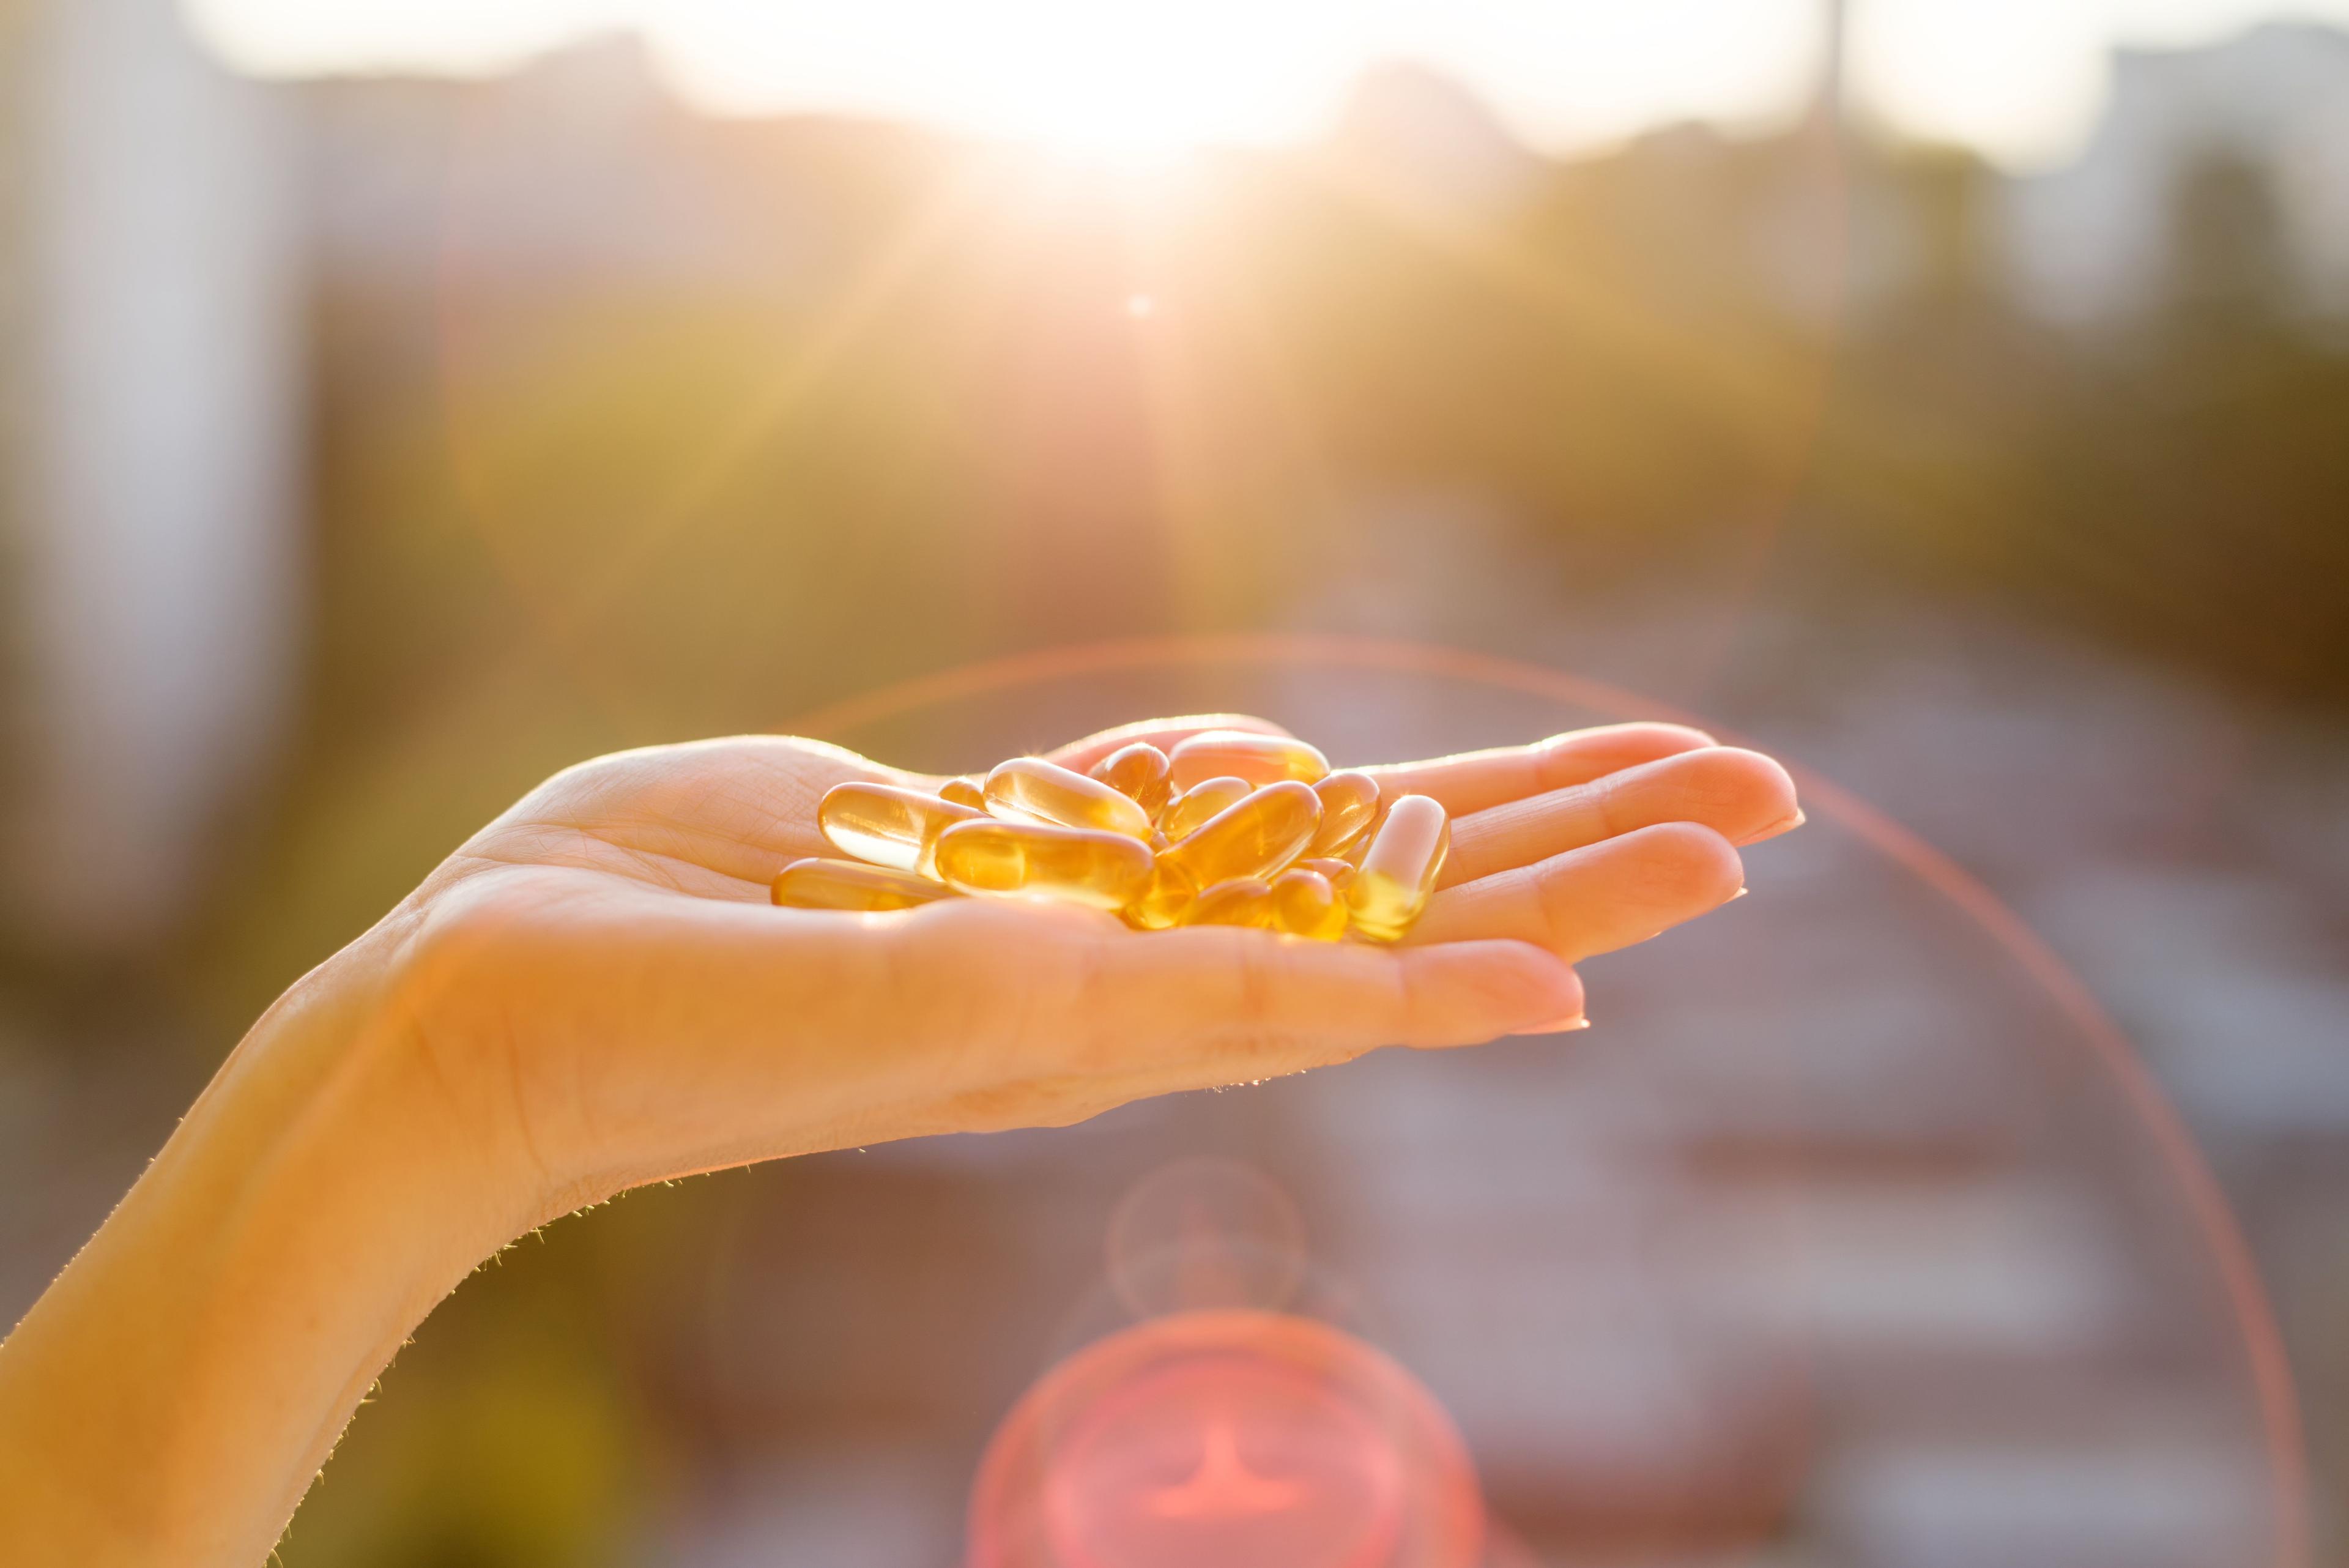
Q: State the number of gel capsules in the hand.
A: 15